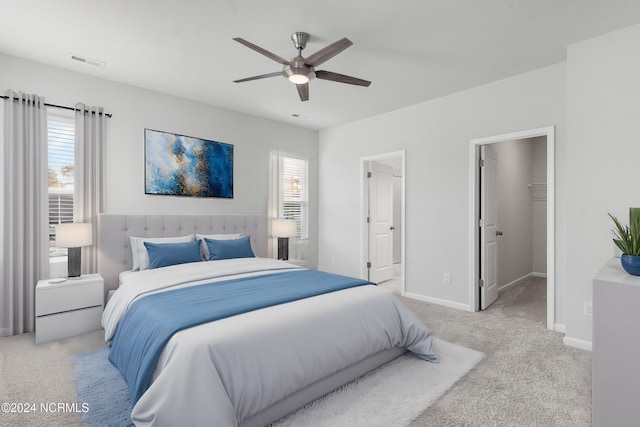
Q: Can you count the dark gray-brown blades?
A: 5